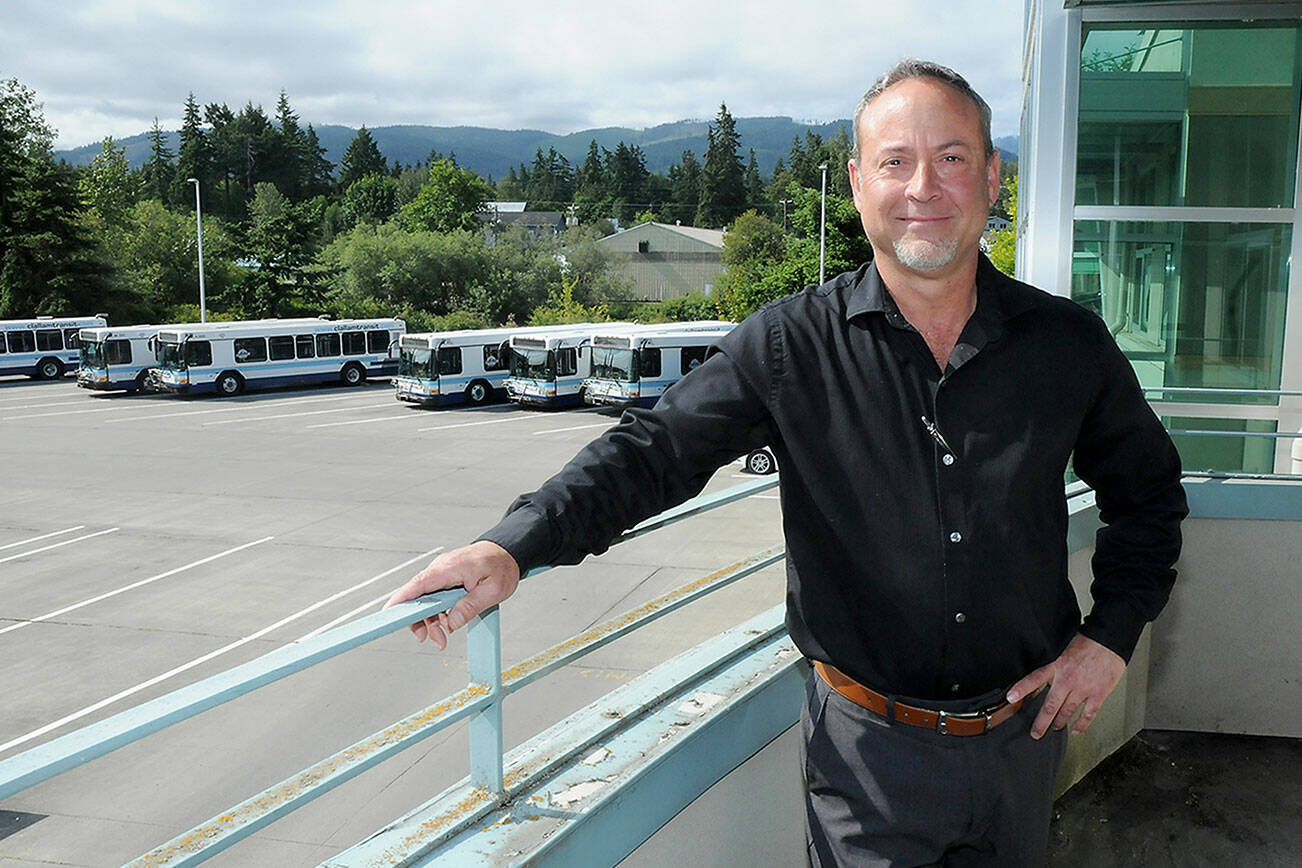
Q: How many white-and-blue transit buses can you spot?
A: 6